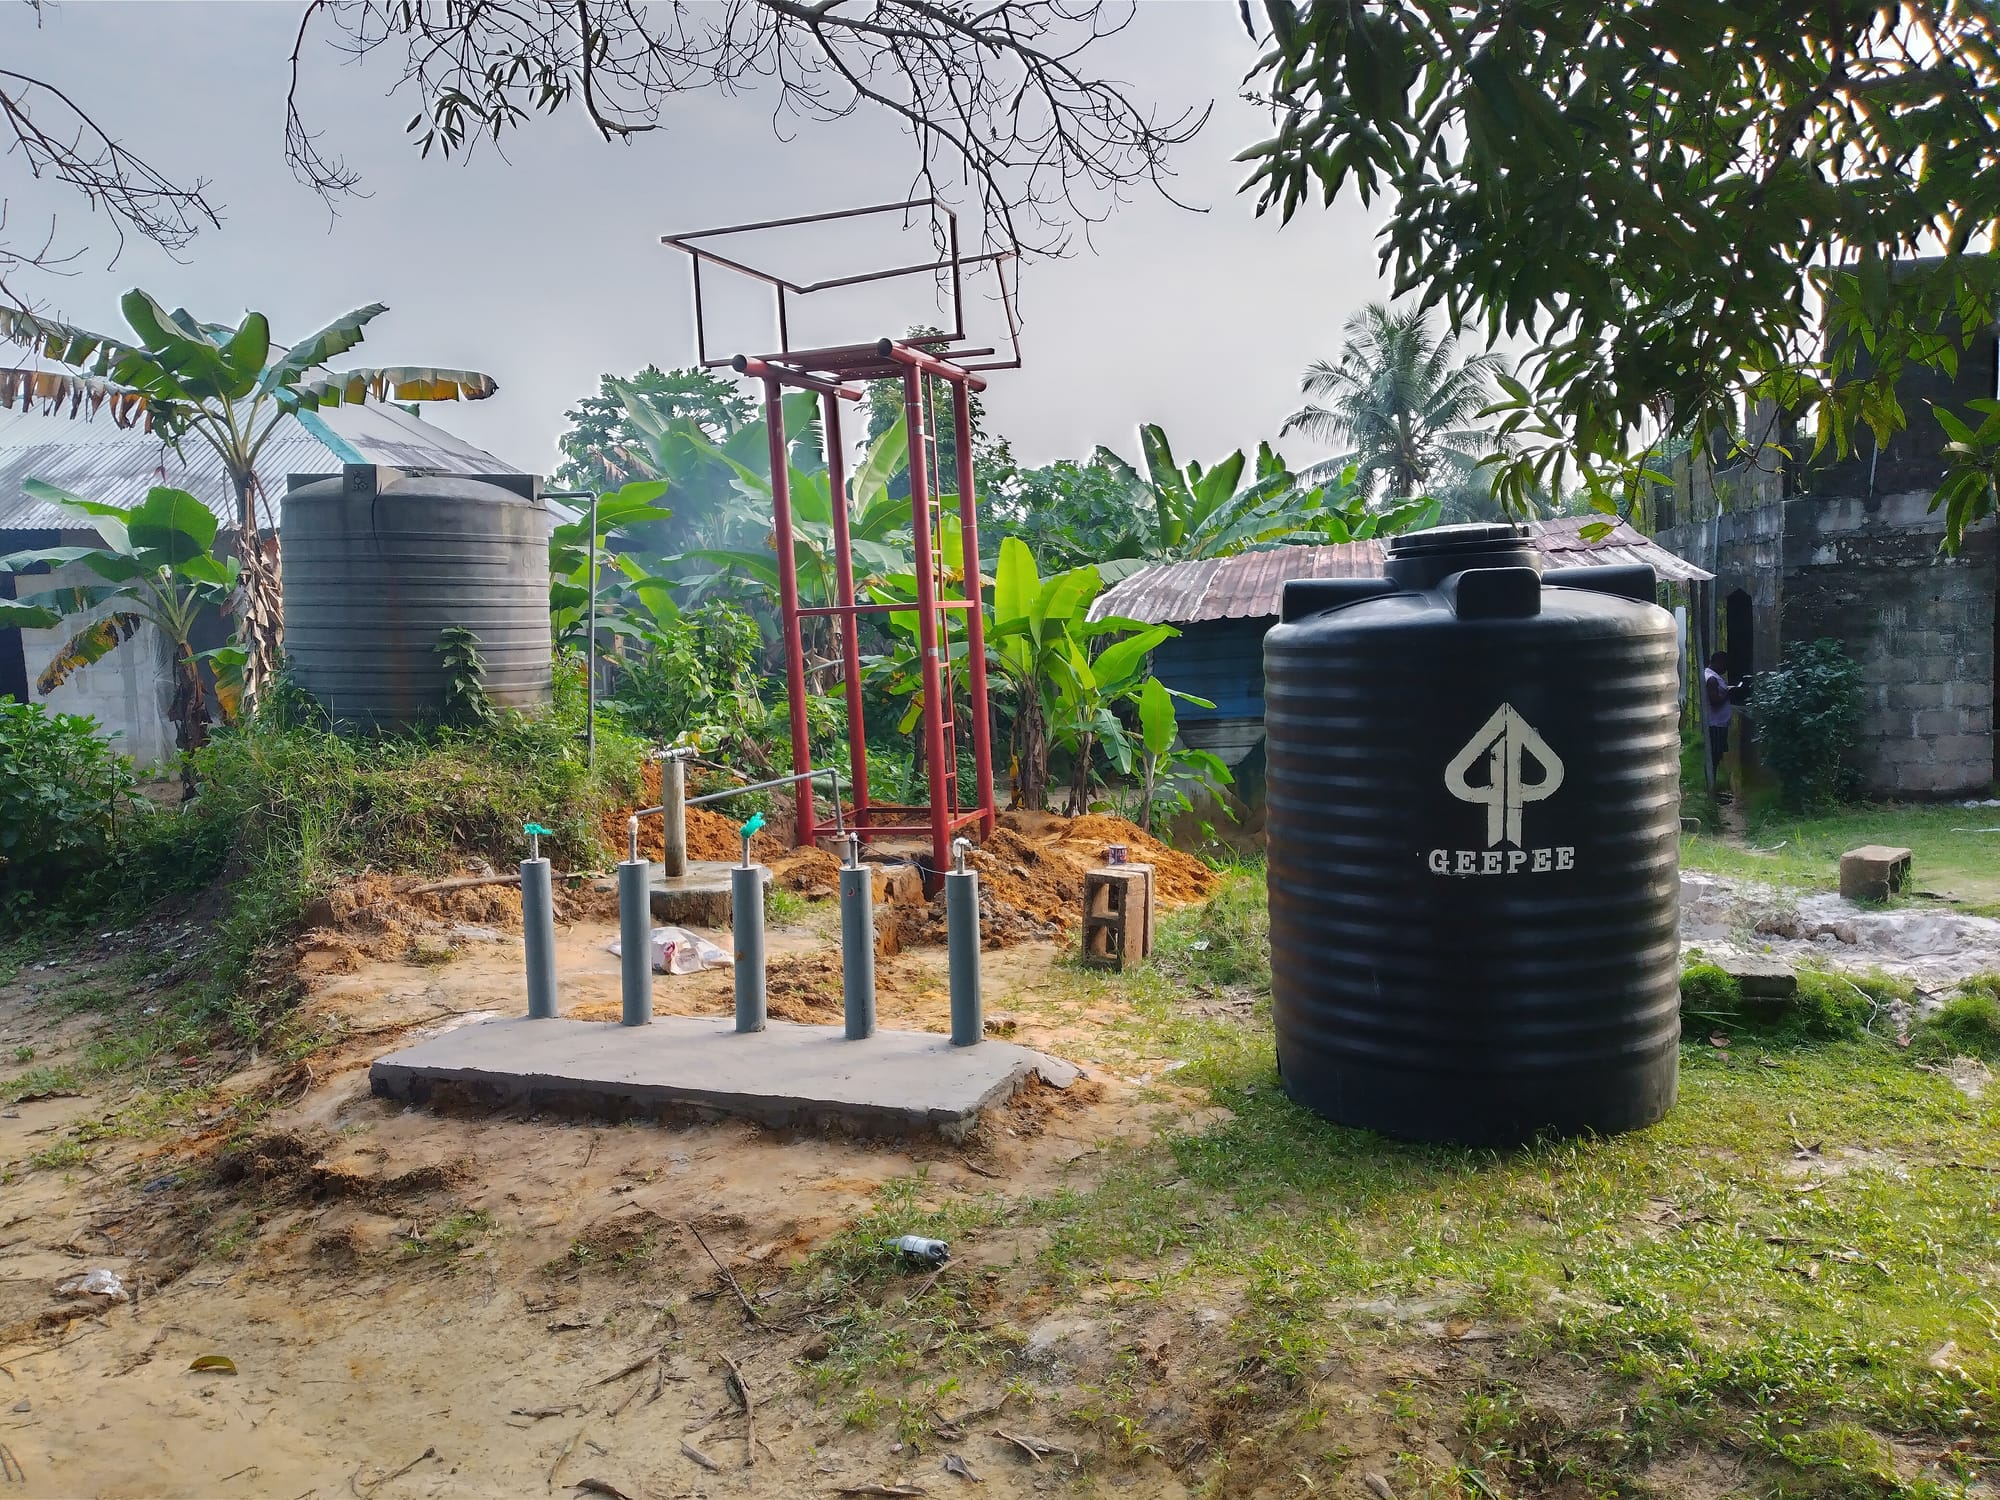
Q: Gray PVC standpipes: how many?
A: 5